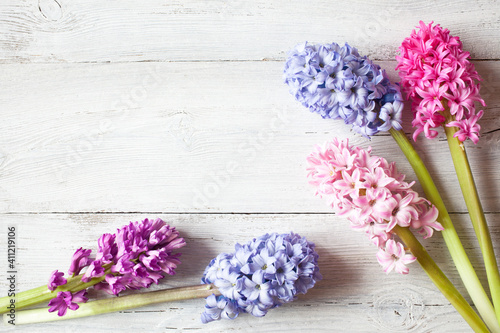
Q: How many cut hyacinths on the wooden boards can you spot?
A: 5